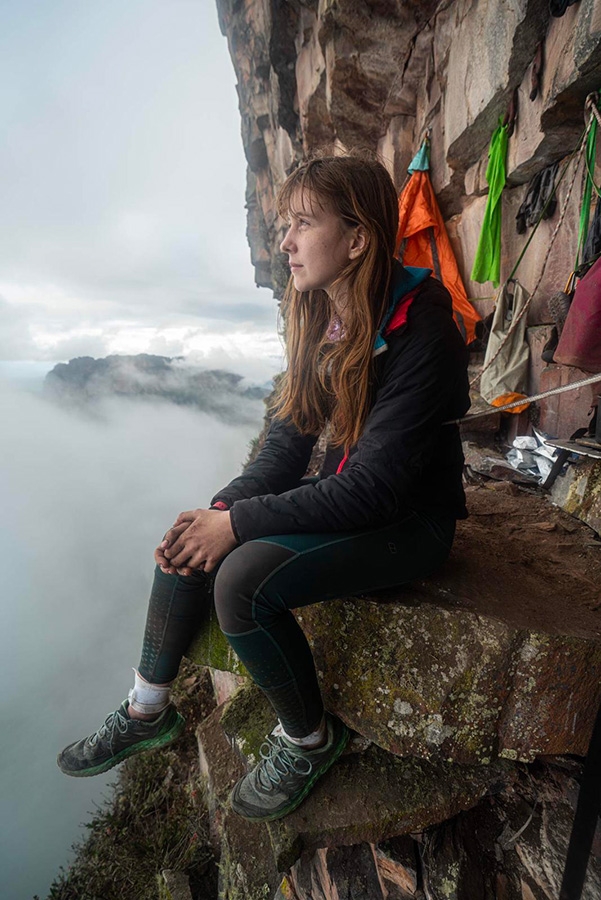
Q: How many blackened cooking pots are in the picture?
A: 1